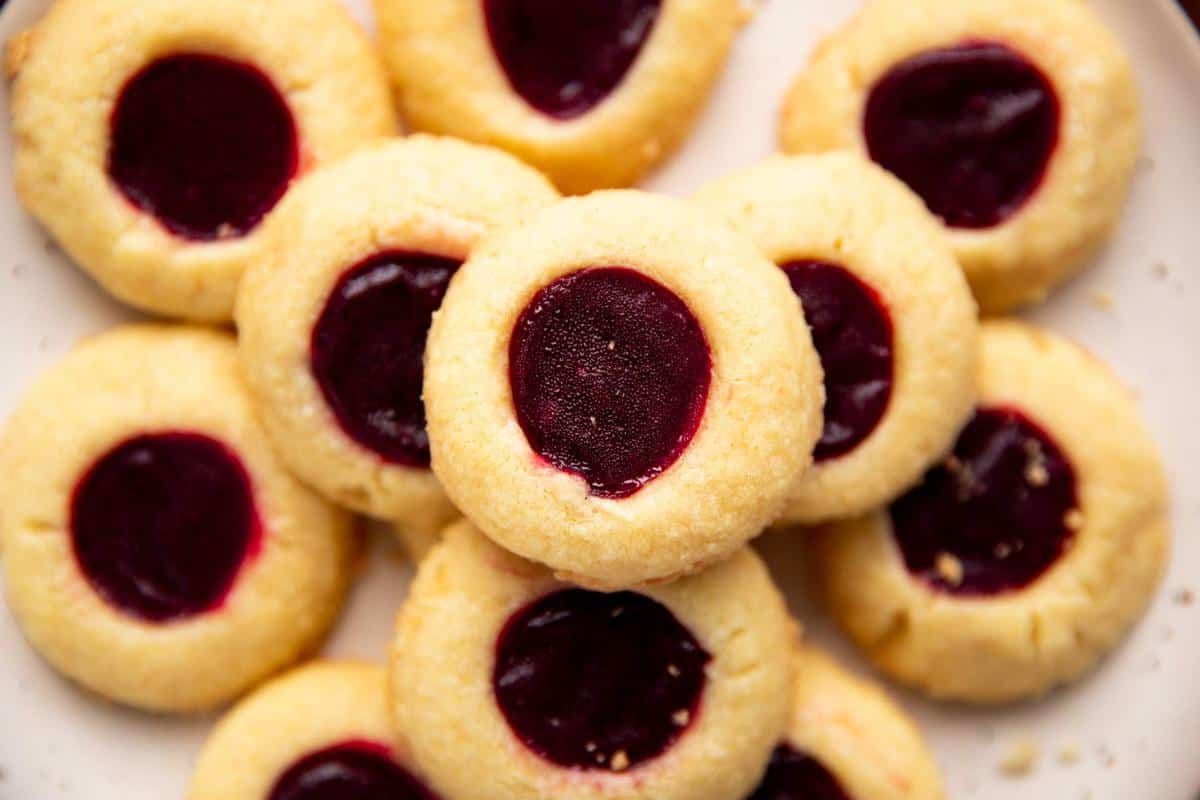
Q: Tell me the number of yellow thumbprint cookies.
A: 11